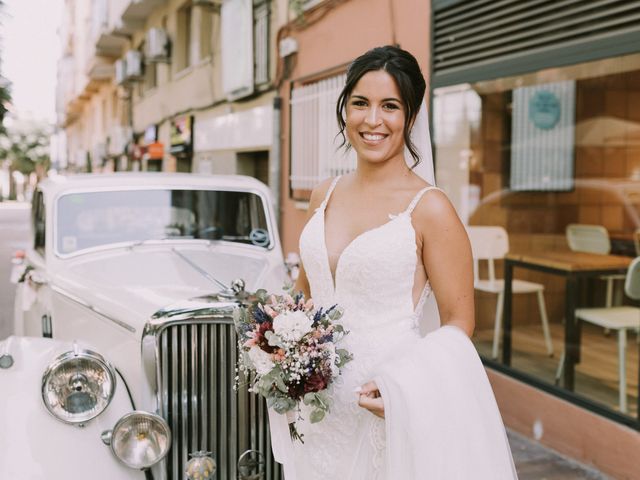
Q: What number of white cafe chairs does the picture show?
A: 3